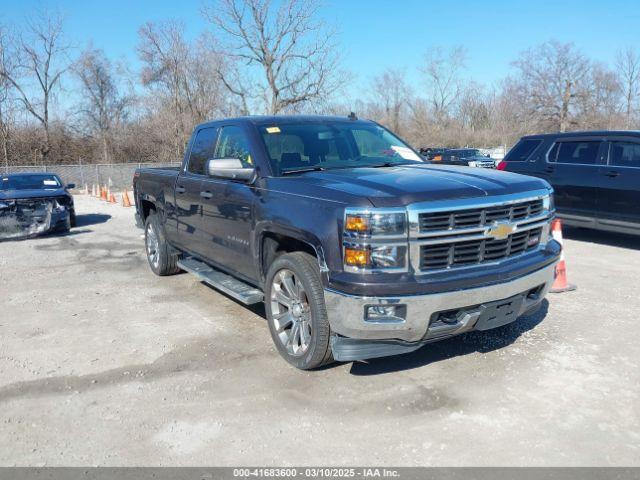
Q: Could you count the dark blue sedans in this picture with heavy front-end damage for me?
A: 1